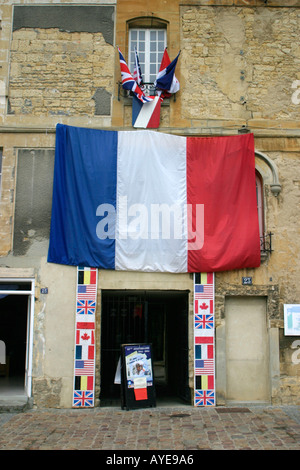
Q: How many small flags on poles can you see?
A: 4